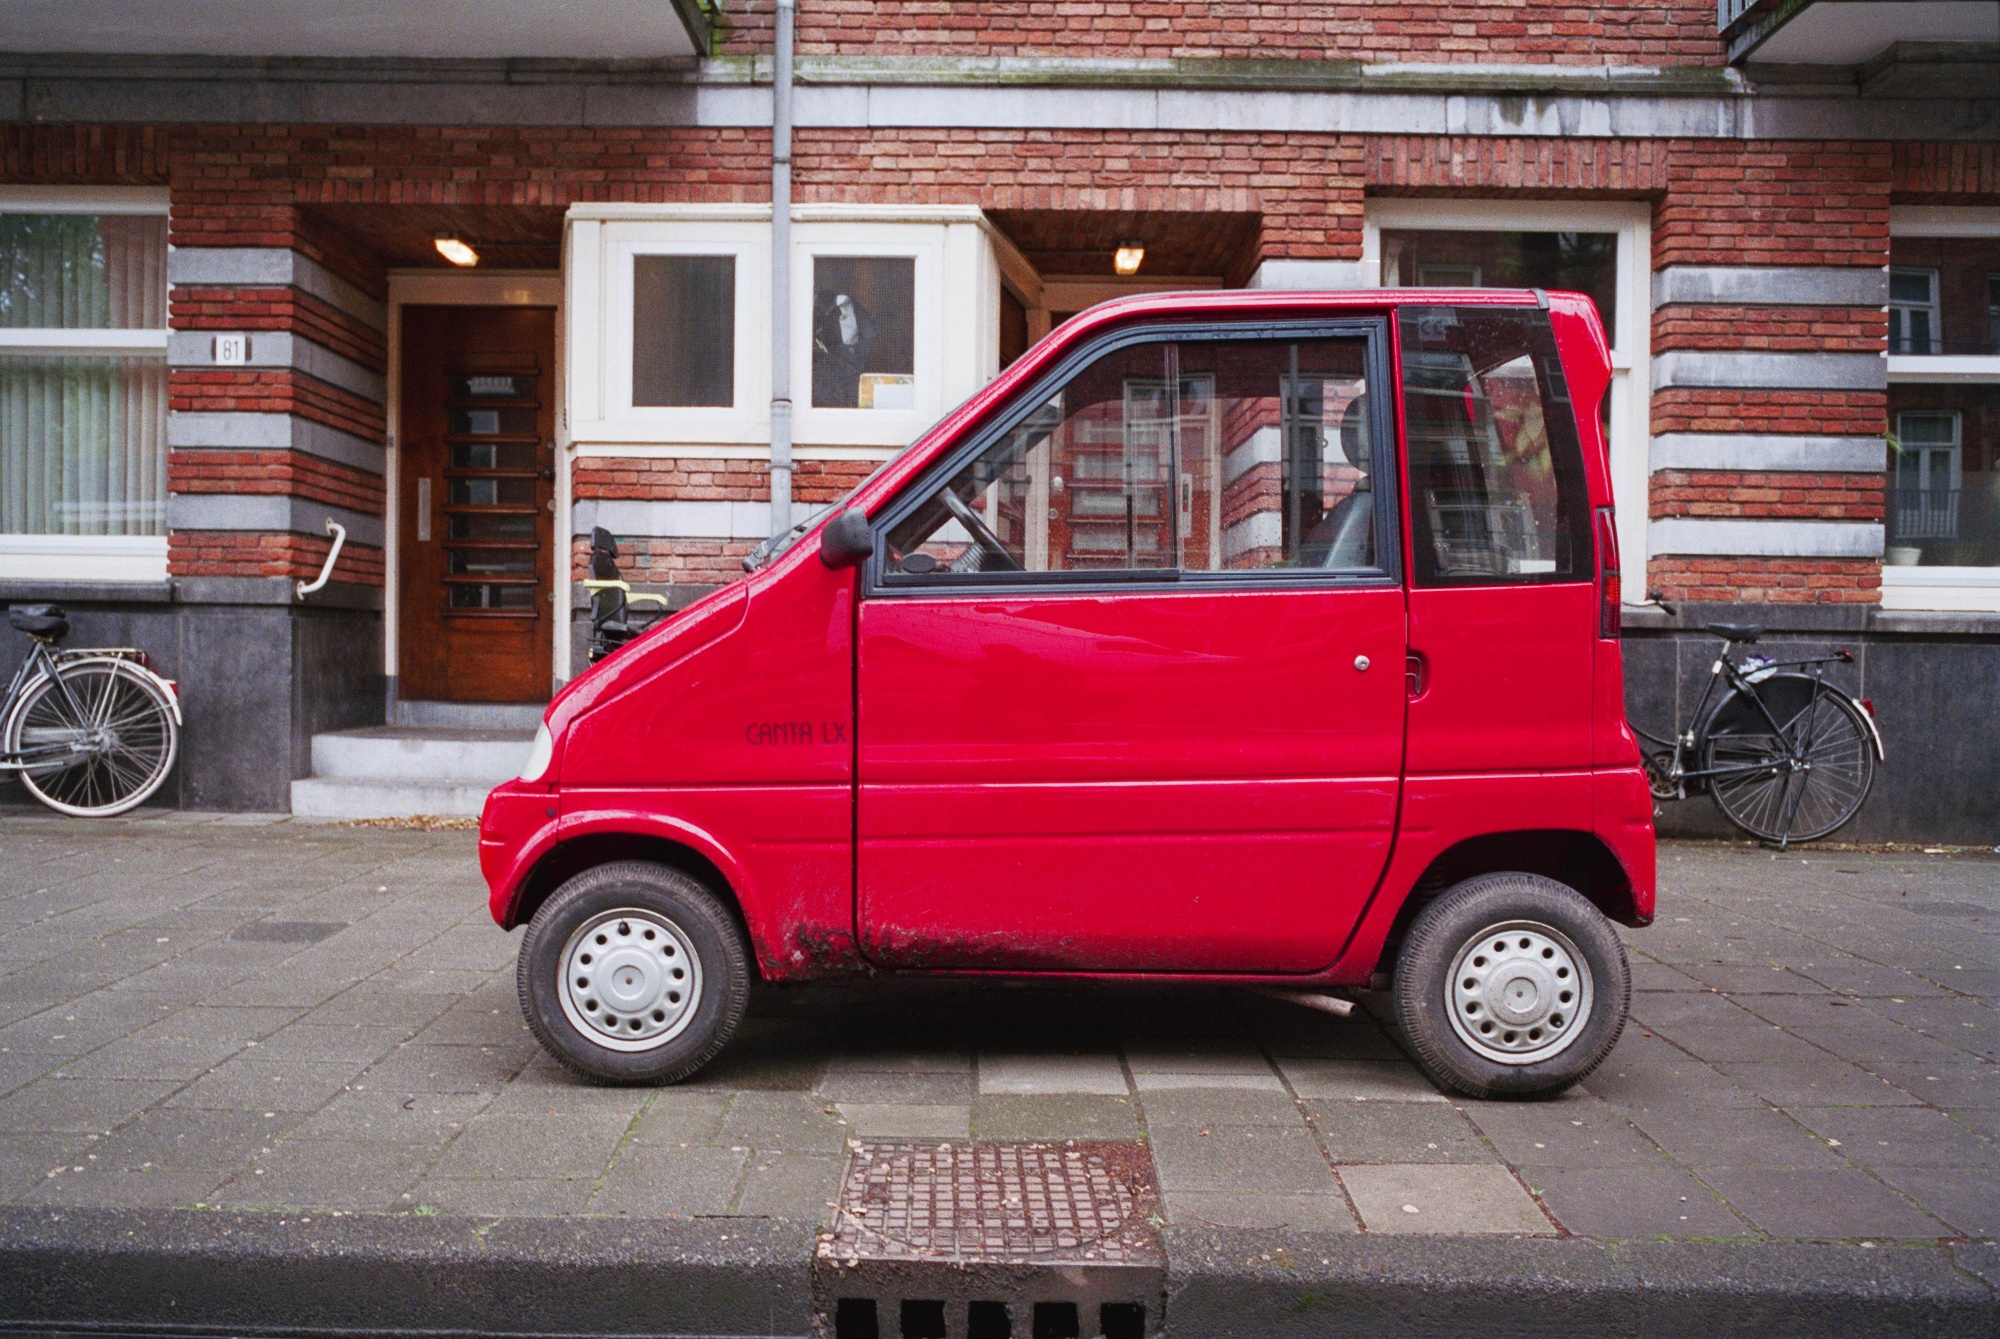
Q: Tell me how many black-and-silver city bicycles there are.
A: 2